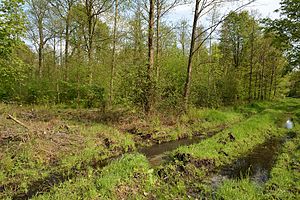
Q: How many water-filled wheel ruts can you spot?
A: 2